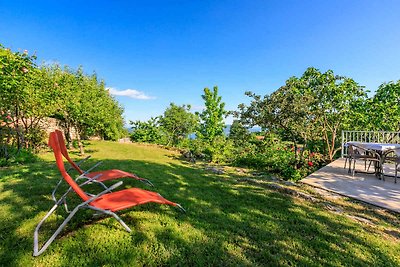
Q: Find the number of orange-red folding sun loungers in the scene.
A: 2